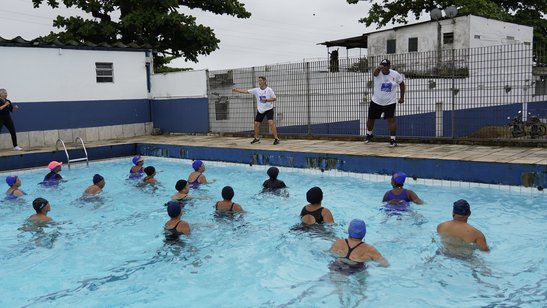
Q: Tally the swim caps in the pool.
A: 14